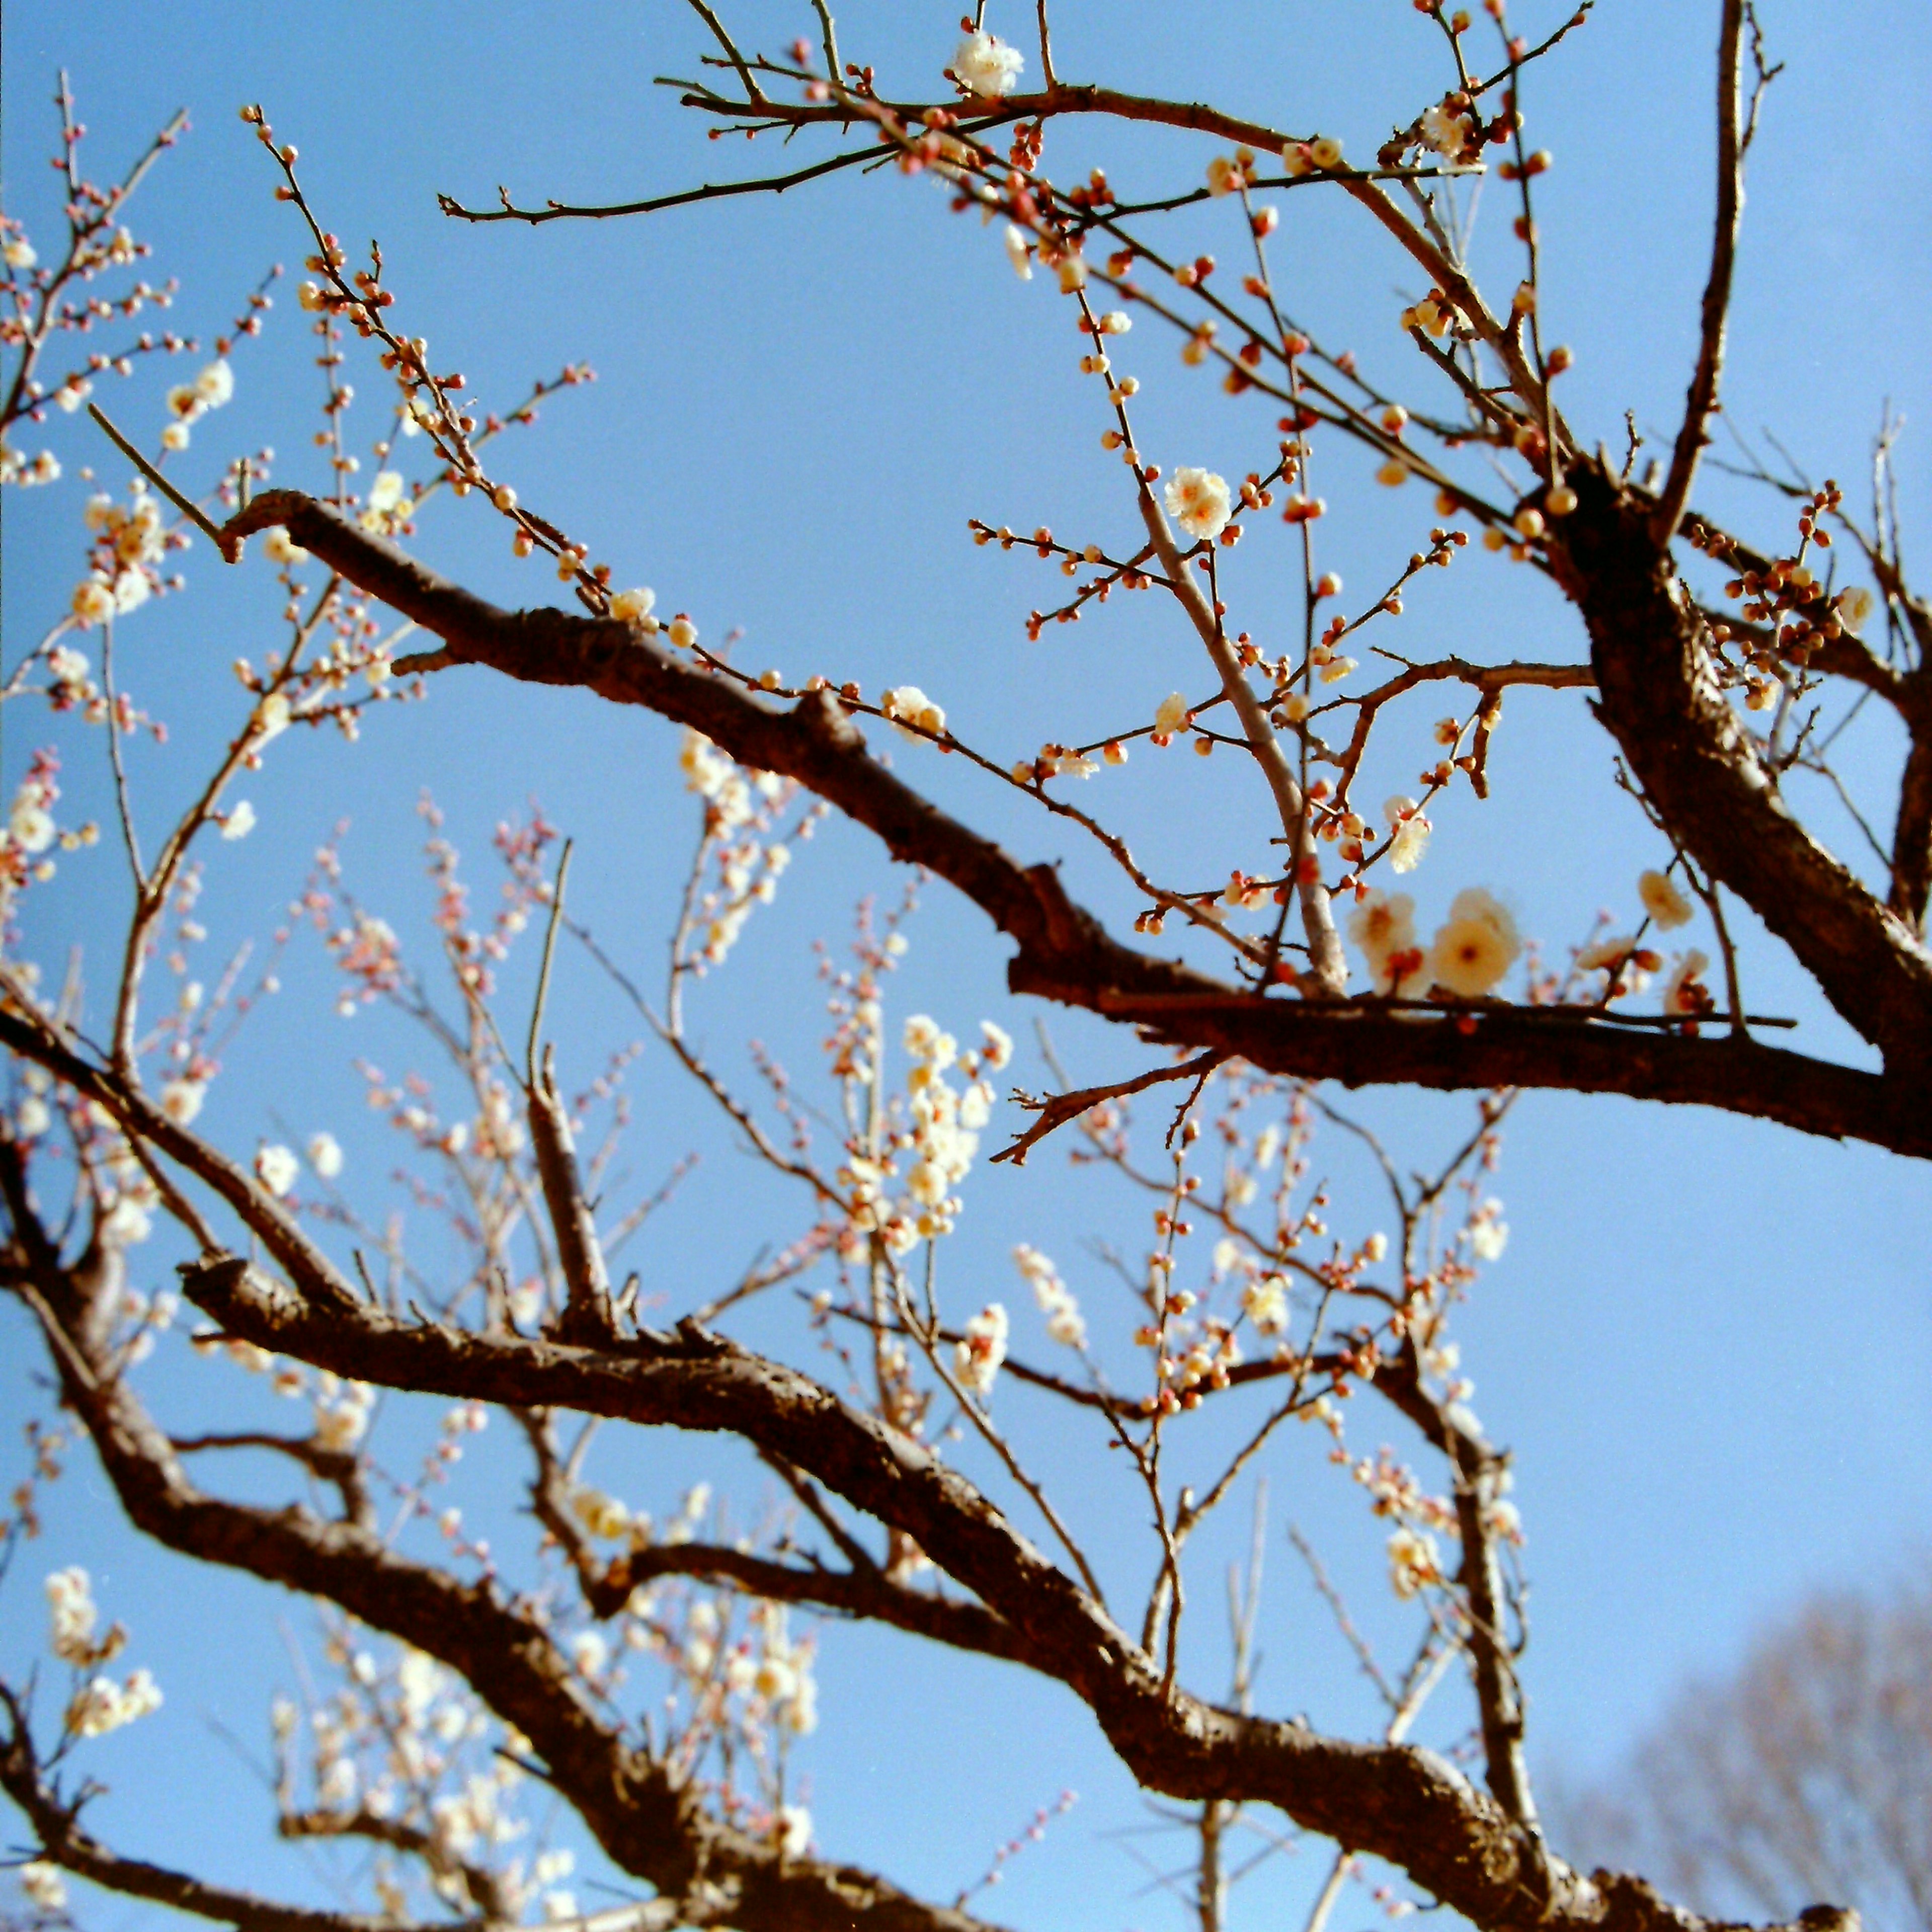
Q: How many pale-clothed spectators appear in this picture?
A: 0